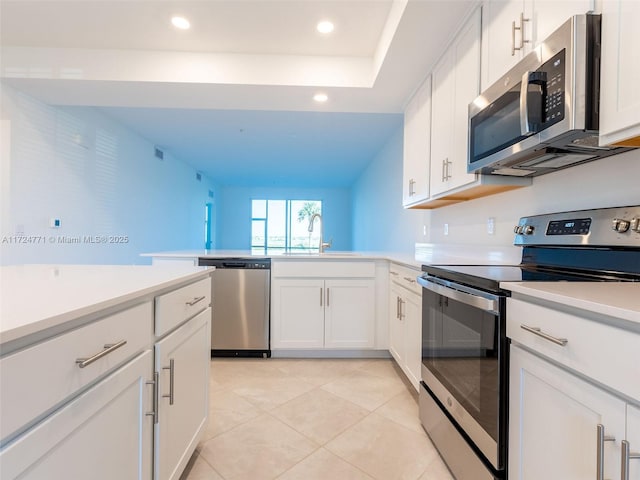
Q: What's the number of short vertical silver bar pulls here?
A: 14